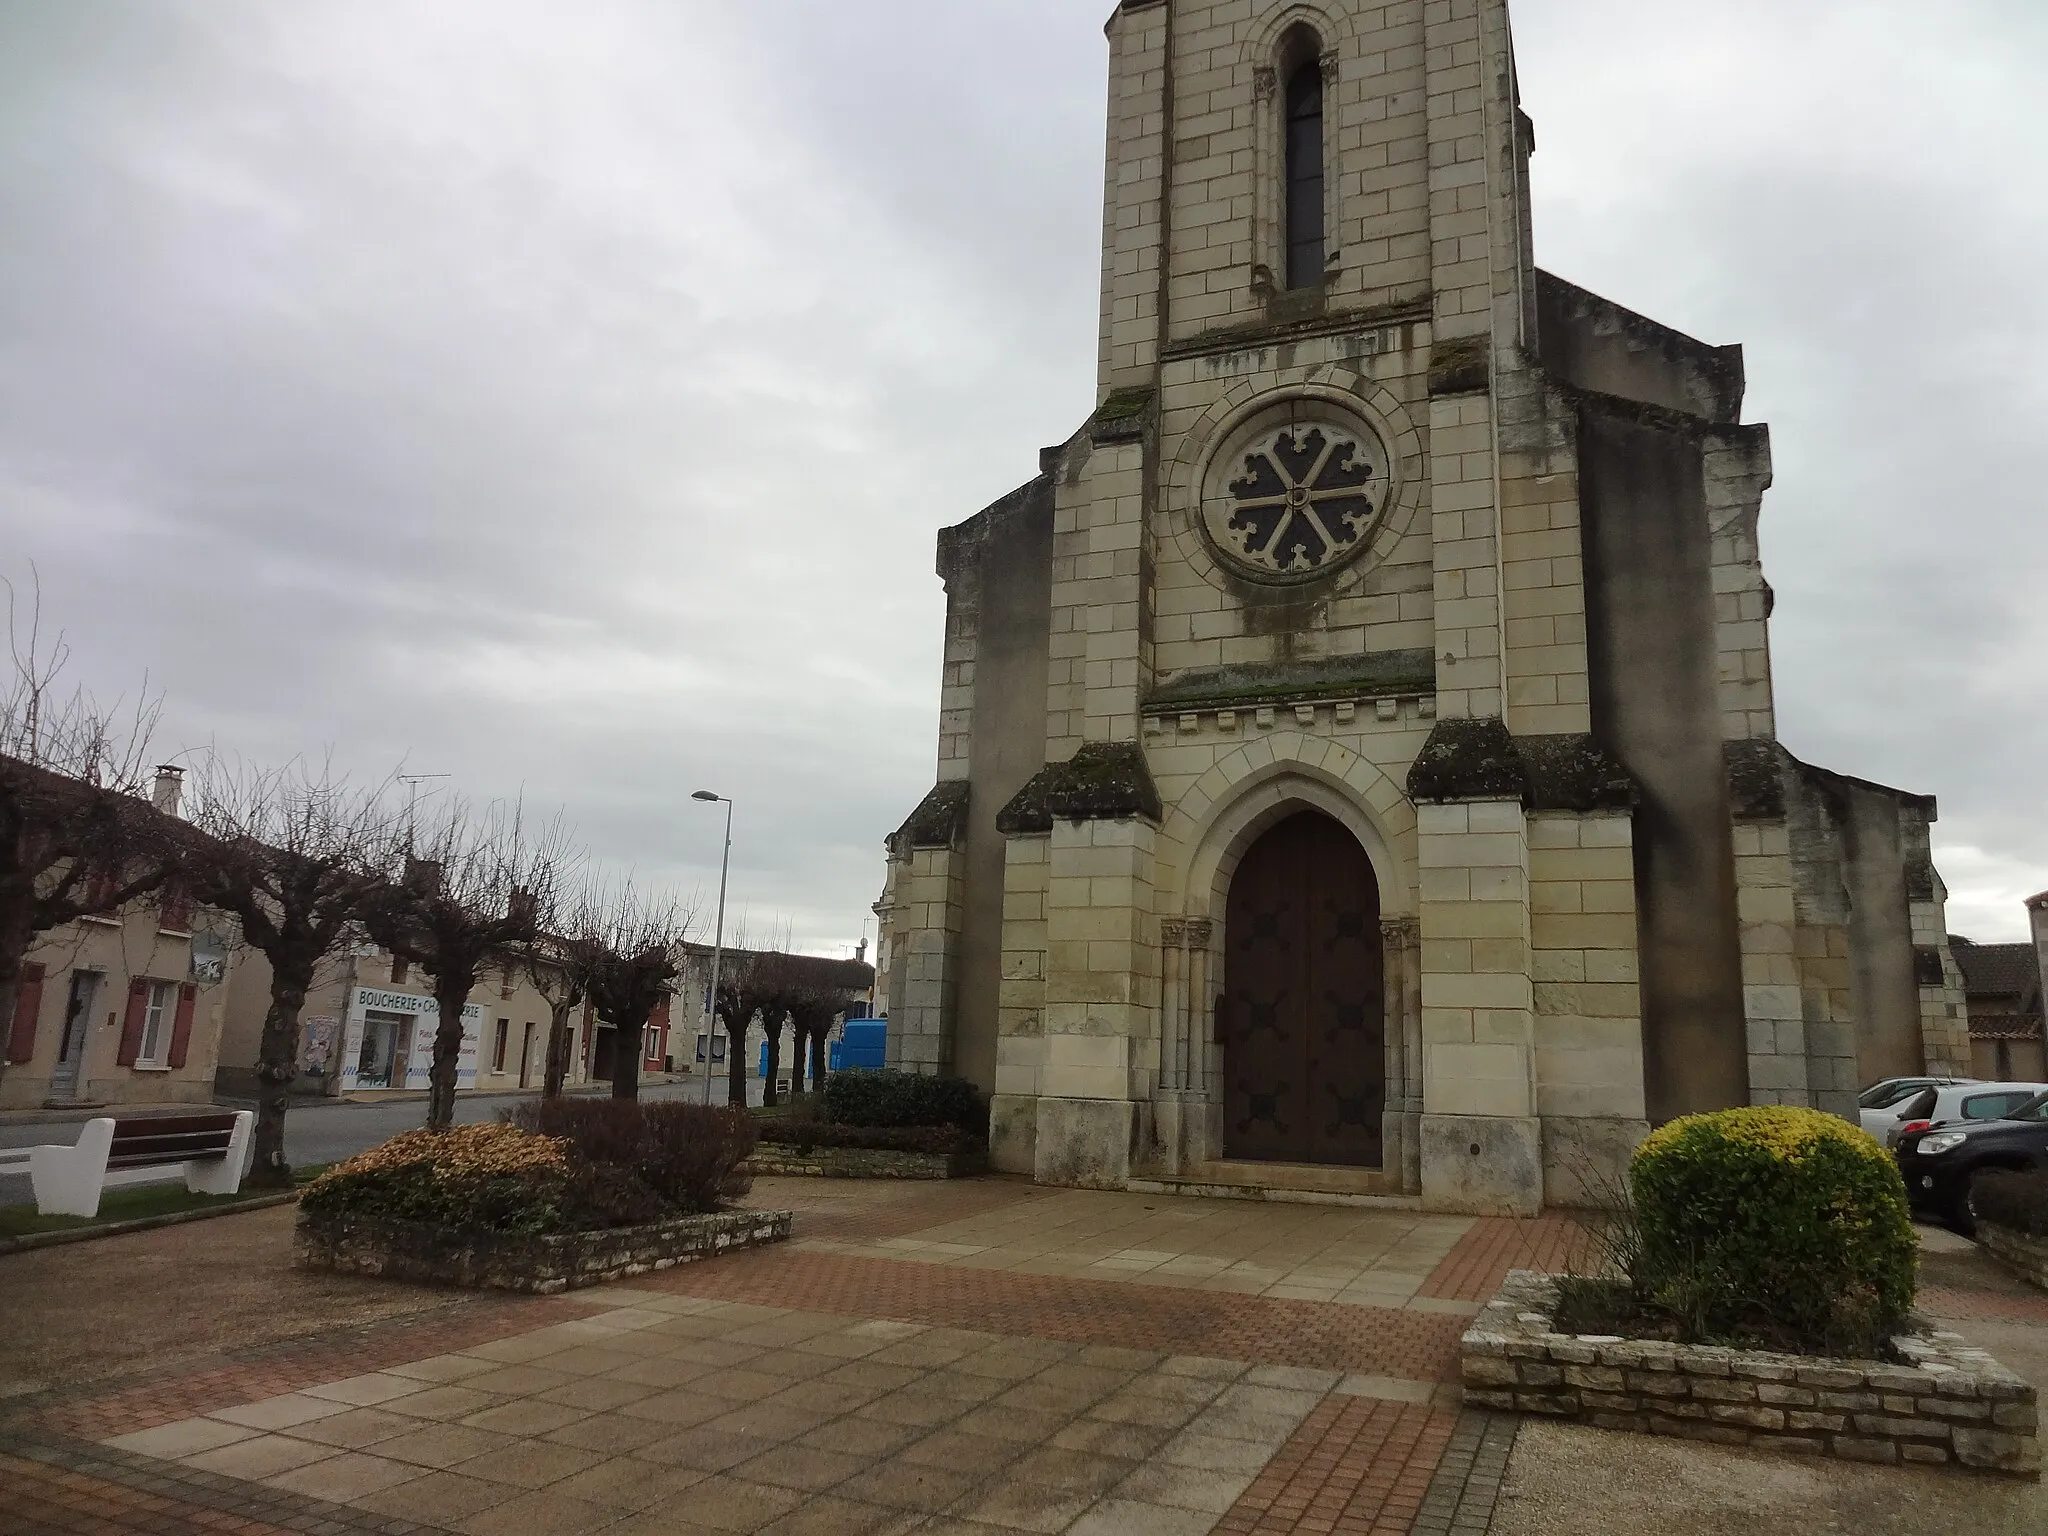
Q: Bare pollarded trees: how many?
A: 9